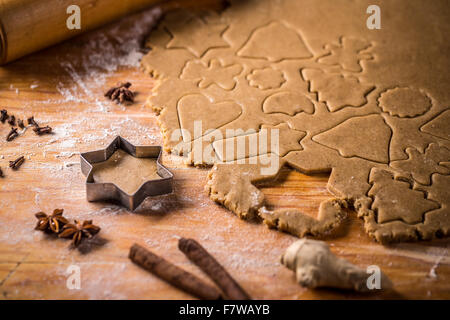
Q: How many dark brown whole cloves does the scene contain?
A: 8